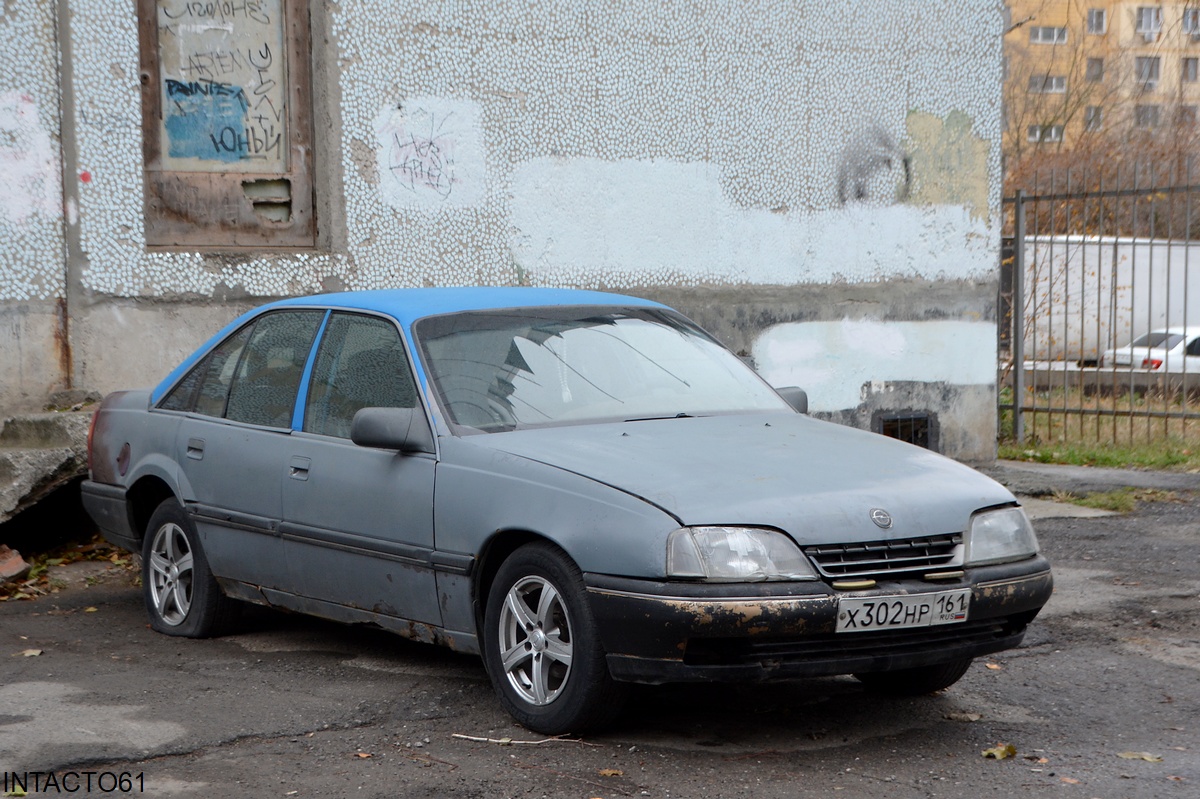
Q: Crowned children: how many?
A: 0